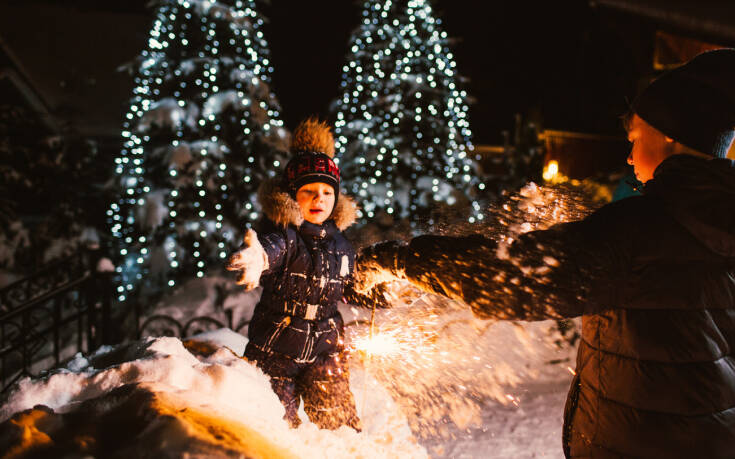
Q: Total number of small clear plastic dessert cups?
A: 0